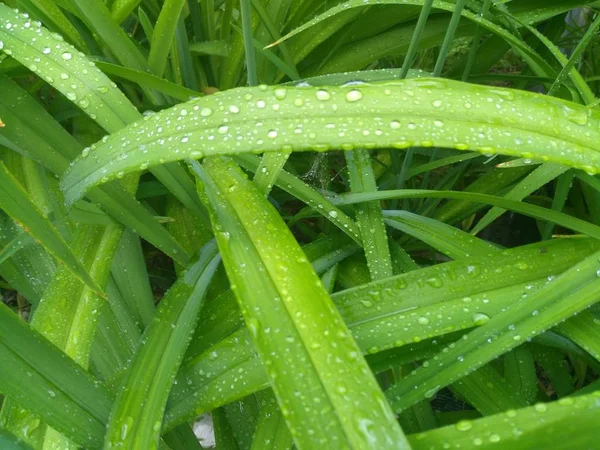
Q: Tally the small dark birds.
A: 0